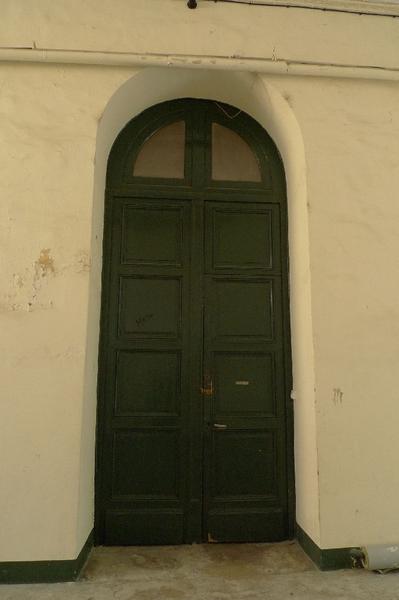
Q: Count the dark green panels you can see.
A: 8